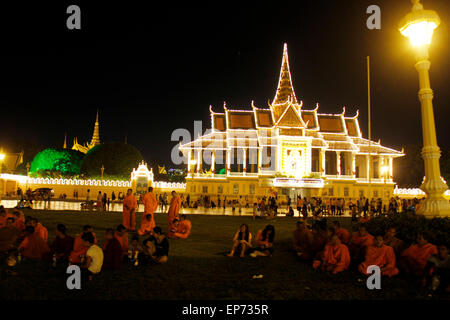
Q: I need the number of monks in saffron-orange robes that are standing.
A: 3